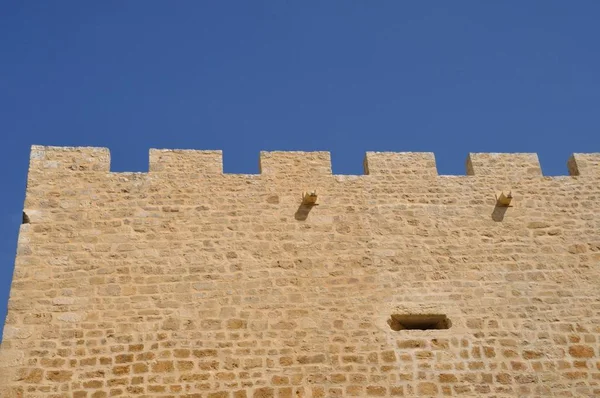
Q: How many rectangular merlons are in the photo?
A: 6